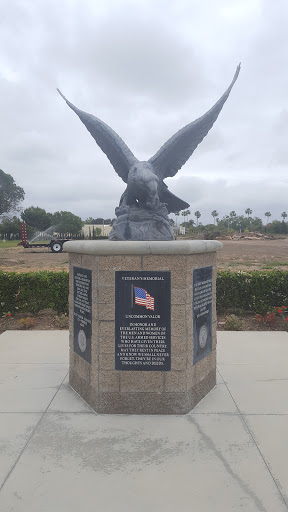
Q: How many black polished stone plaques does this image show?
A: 3